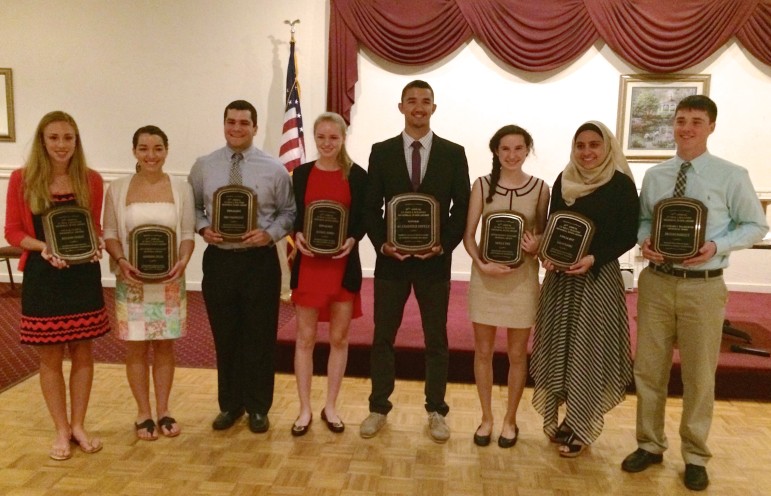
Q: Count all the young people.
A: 8